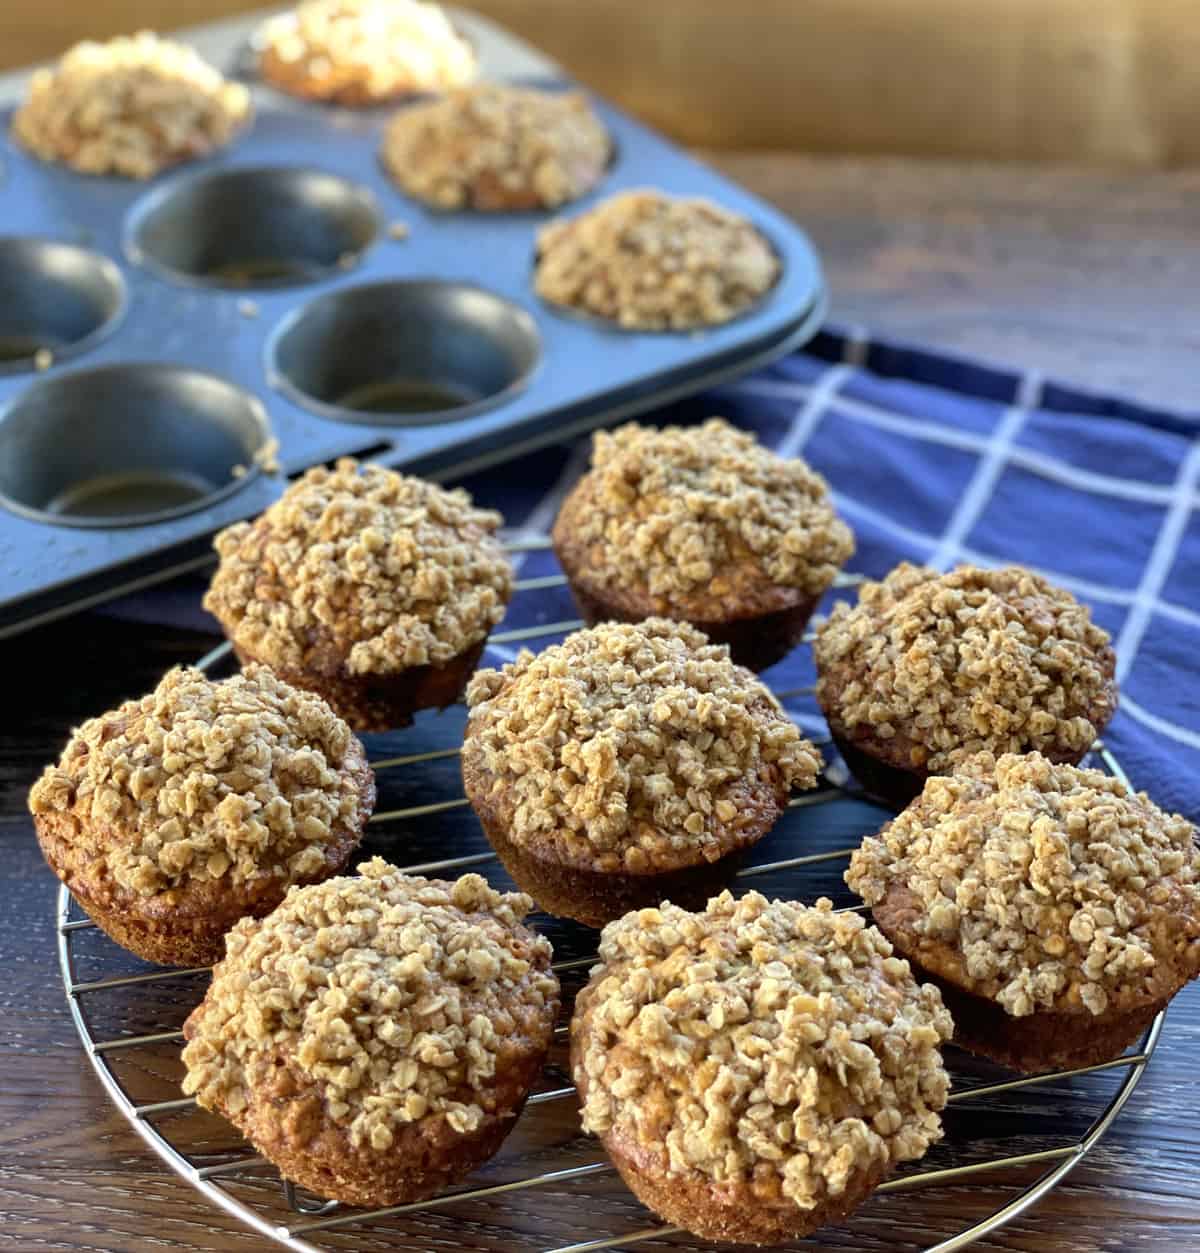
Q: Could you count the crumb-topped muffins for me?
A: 12